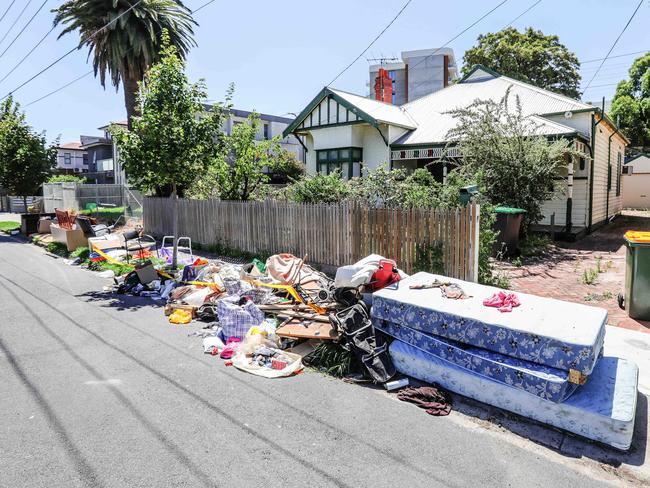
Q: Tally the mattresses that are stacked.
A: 3